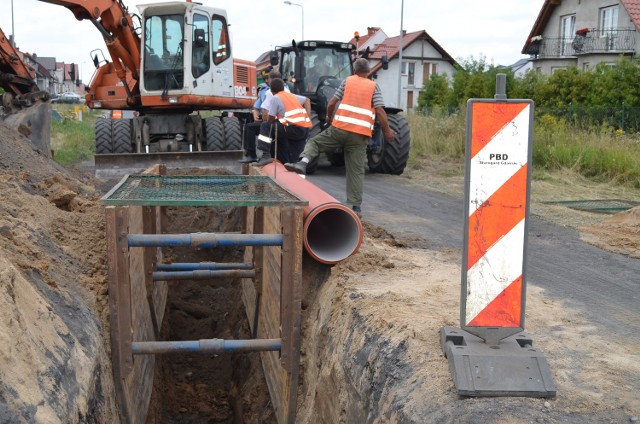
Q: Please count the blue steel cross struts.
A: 4